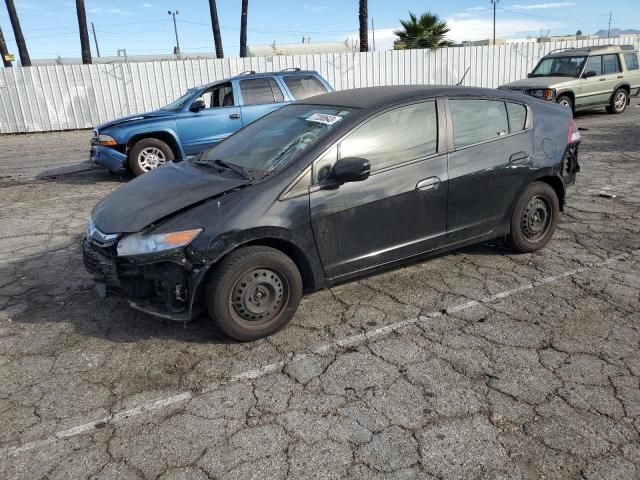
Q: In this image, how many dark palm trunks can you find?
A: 6